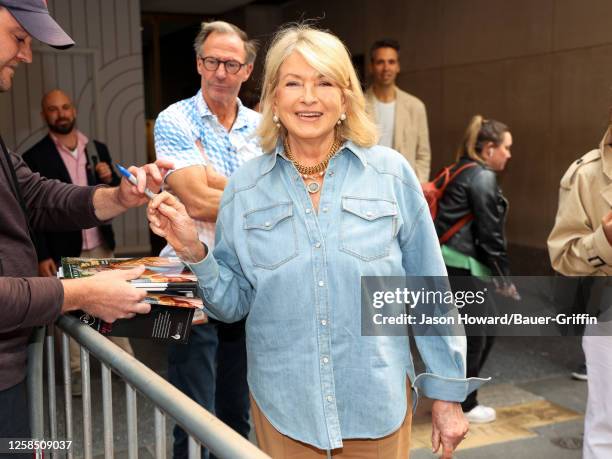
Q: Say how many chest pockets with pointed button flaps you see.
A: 2